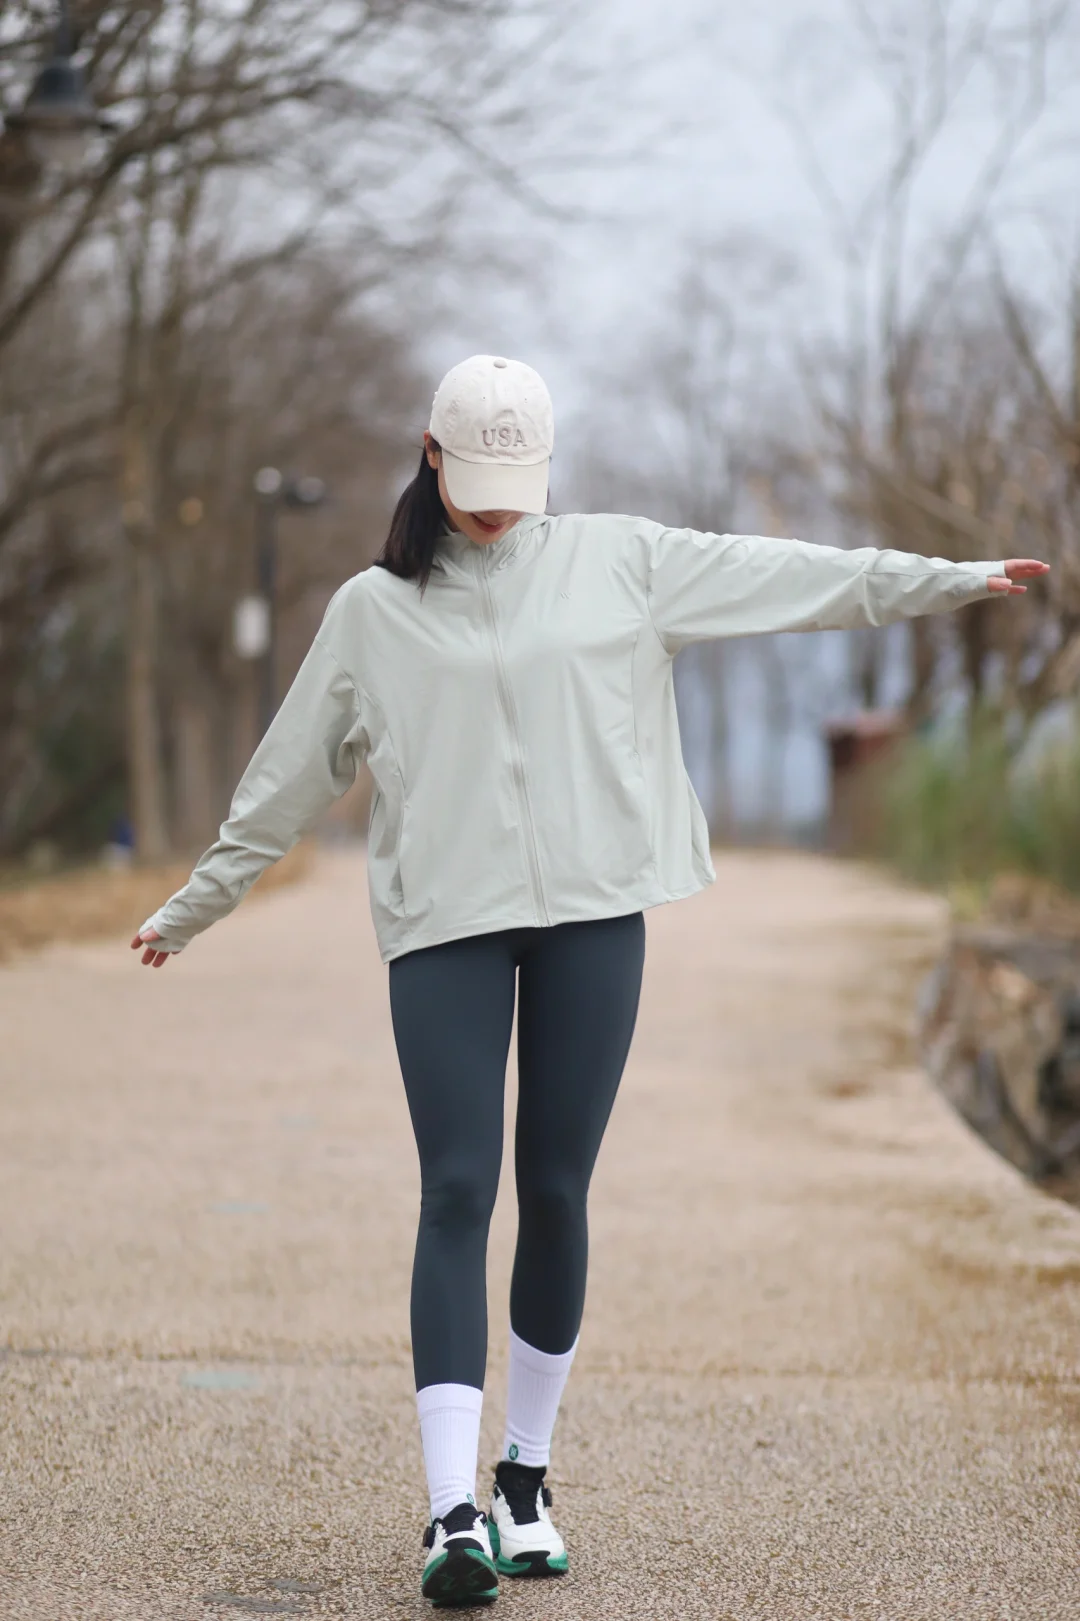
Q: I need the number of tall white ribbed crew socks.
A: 2